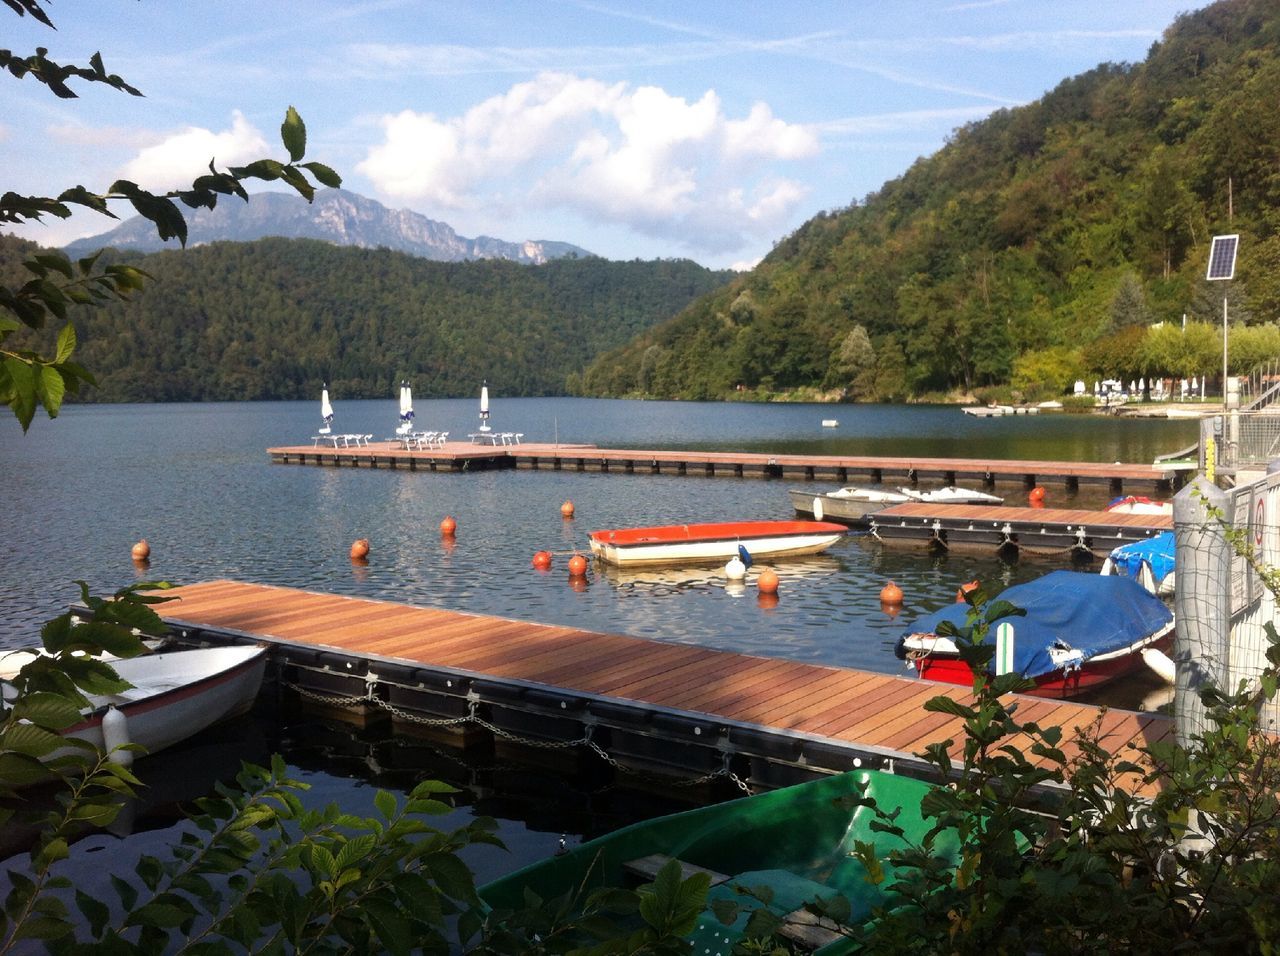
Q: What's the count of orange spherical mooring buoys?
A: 10